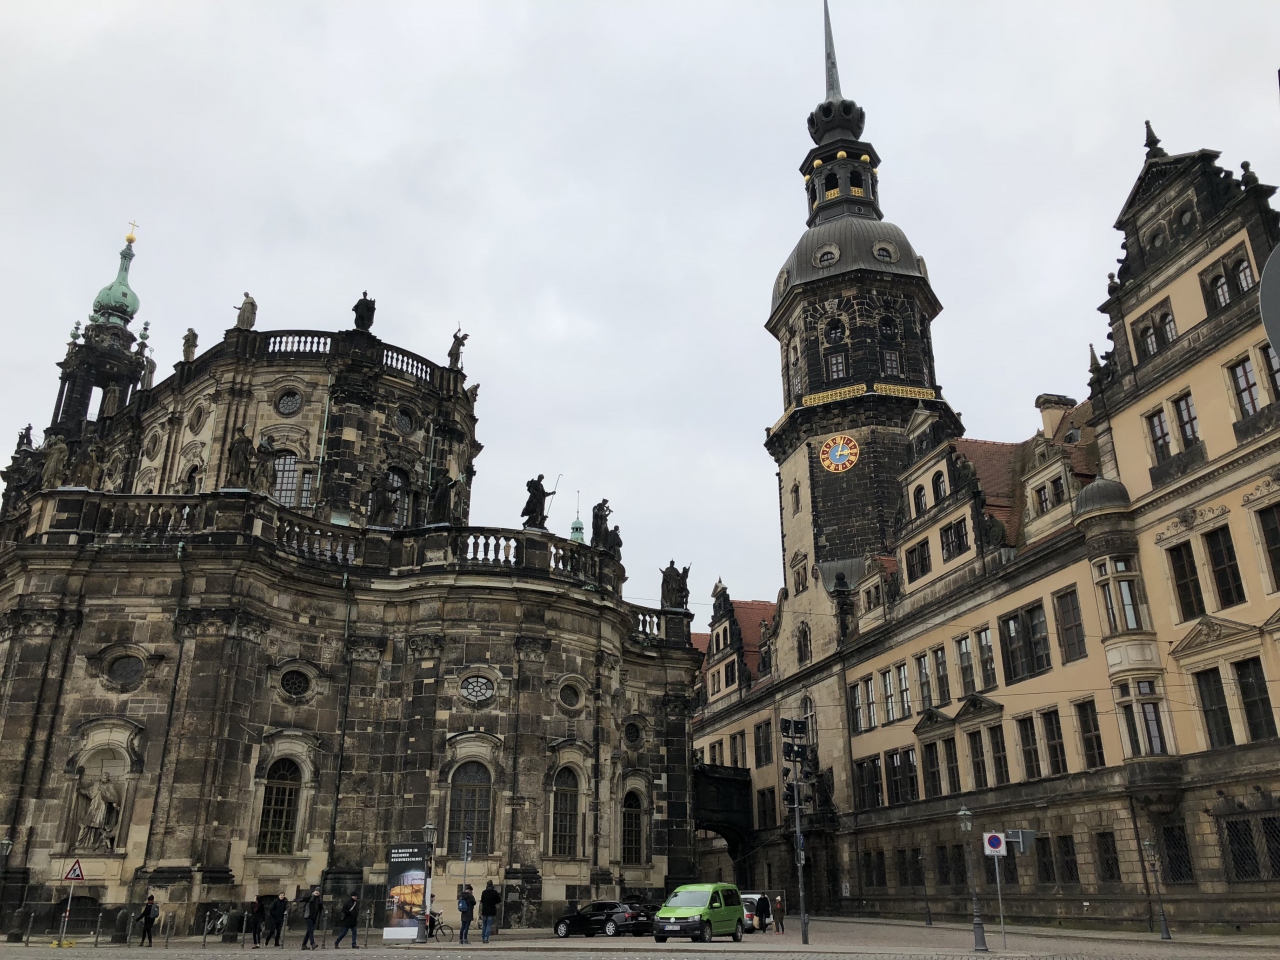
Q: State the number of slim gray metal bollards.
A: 10